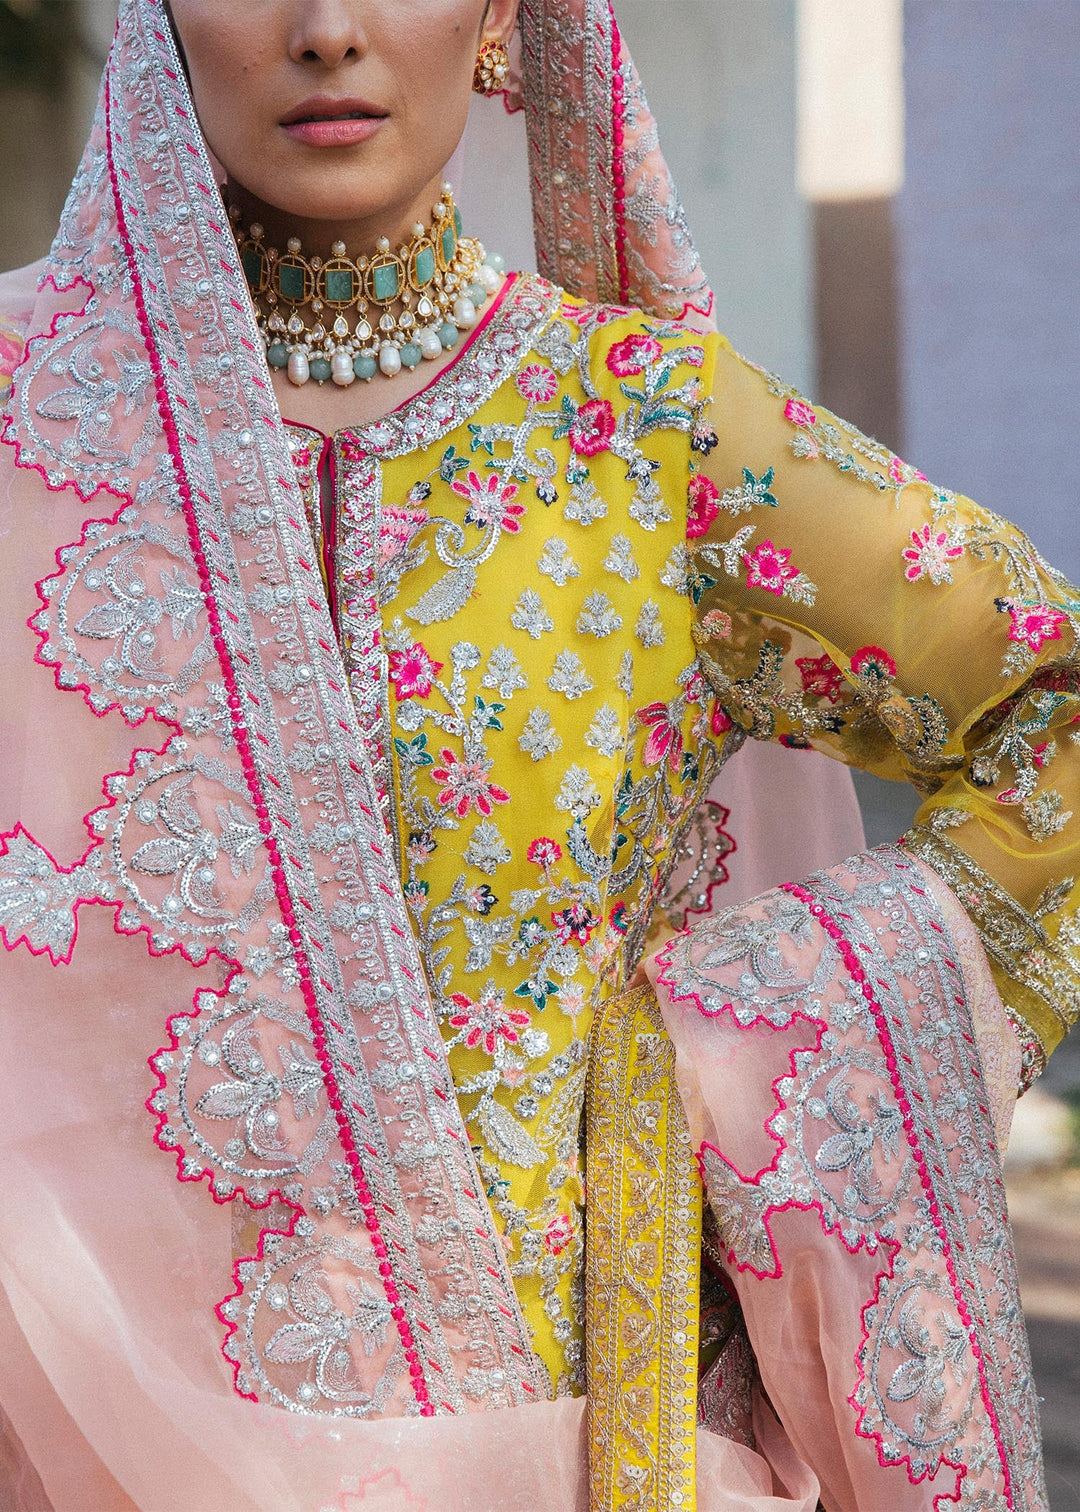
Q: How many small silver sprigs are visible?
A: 15